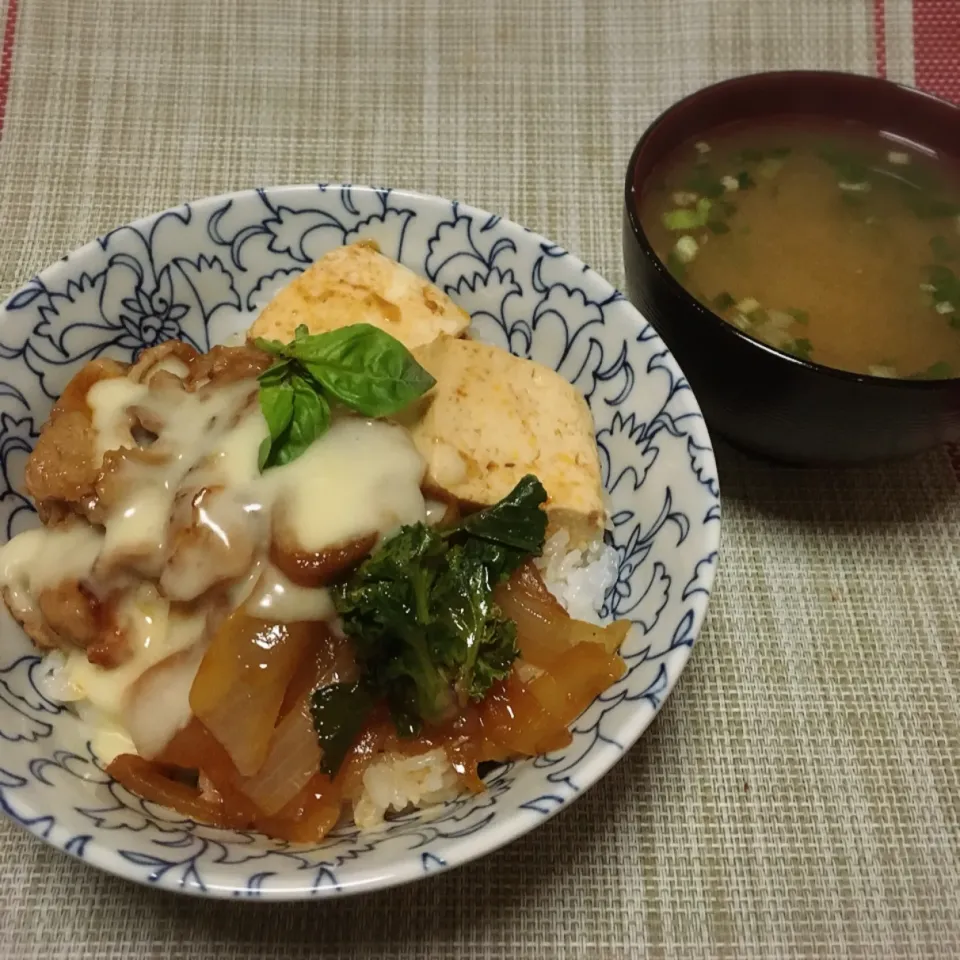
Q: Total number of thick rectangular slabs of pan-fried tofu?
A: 2